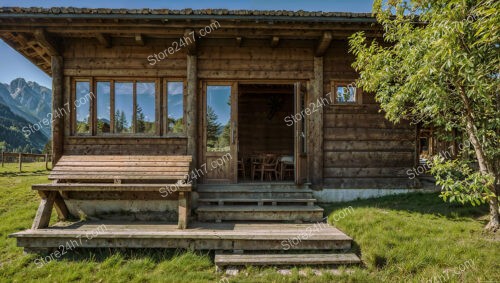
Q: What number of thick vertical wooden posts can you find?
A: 3